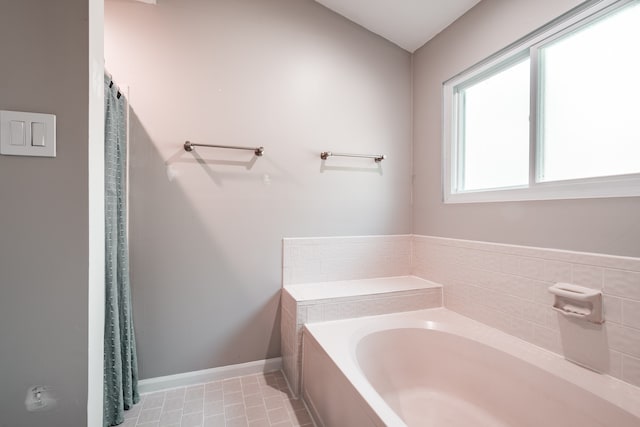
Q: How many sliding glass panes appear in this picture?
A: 2